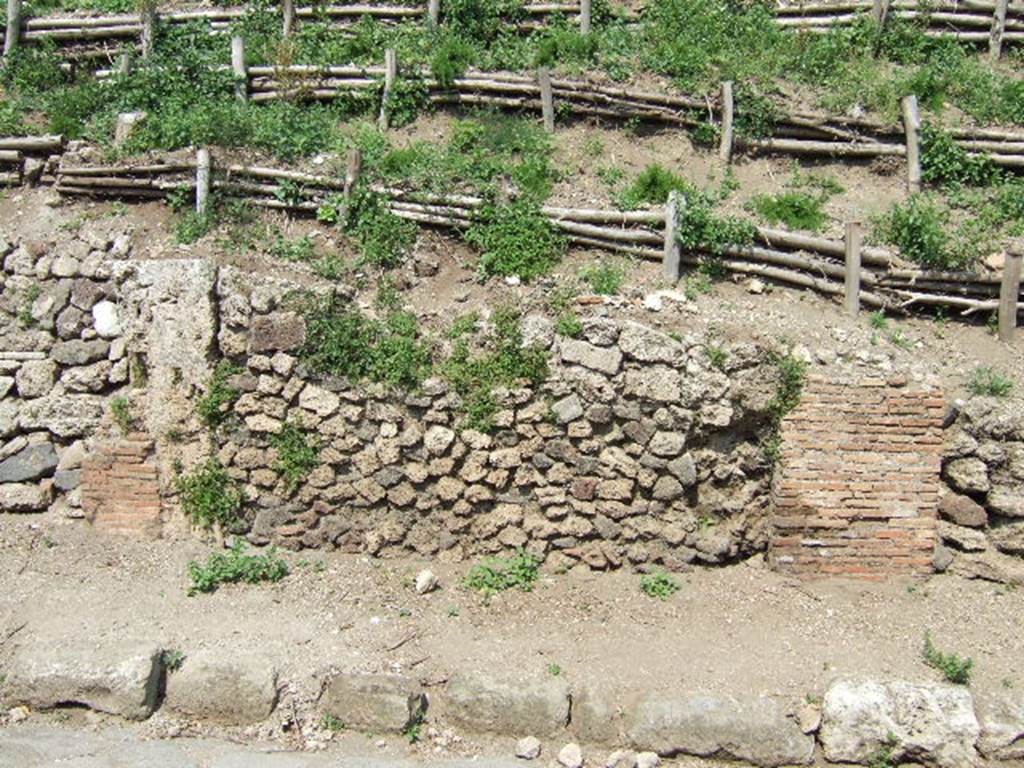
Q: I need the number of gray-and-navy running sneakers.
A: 0